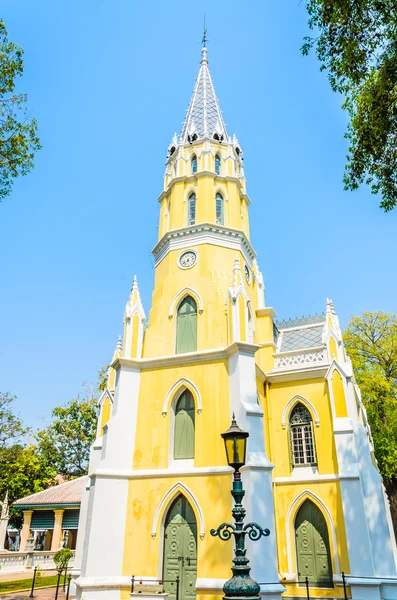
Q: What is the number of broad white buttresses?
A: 3